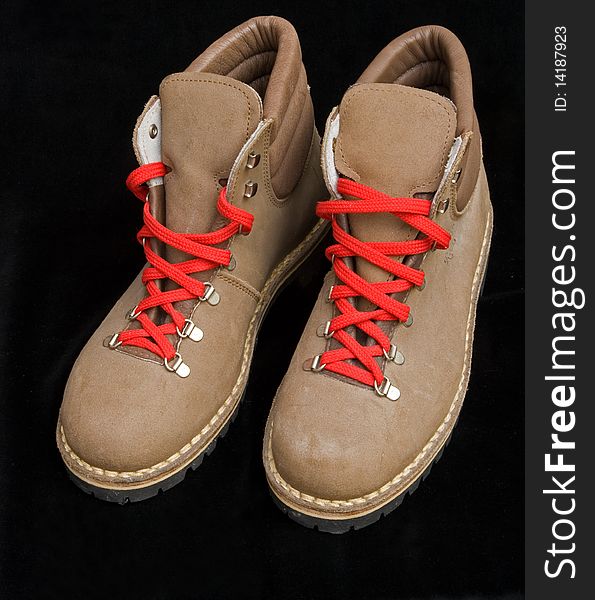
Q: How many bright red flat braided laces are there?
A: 2